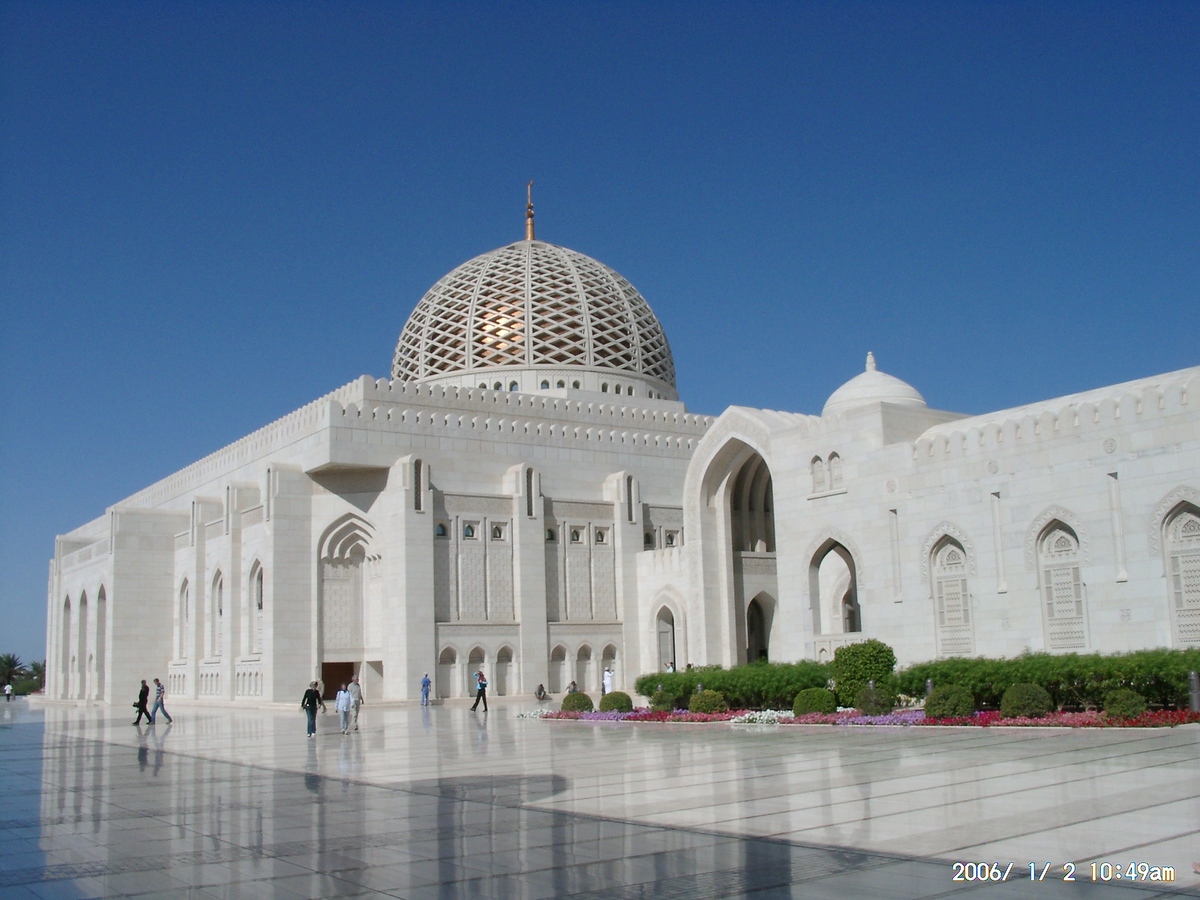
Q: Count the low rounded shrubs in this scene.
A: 9